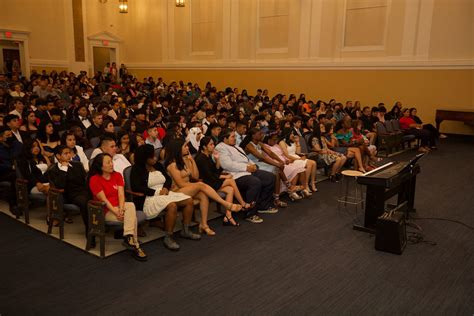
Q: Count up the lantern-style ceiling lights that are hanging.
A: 2